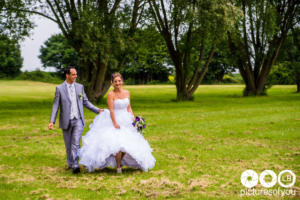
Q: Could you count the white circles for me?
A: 3